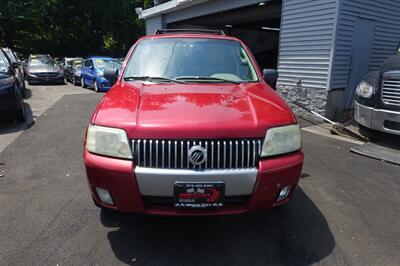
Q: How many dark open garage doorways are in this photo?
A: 1